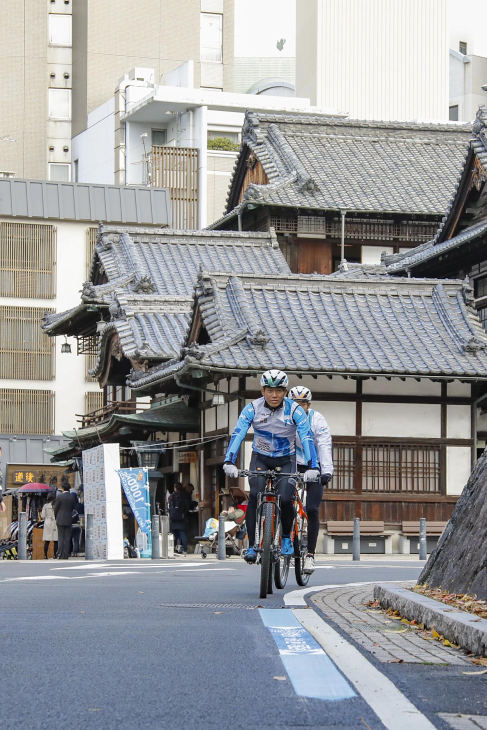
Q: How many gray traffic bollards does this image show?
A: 6